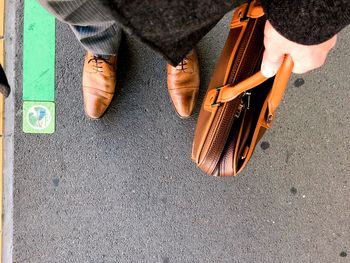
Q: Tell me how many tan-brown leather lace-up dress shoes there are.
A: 2